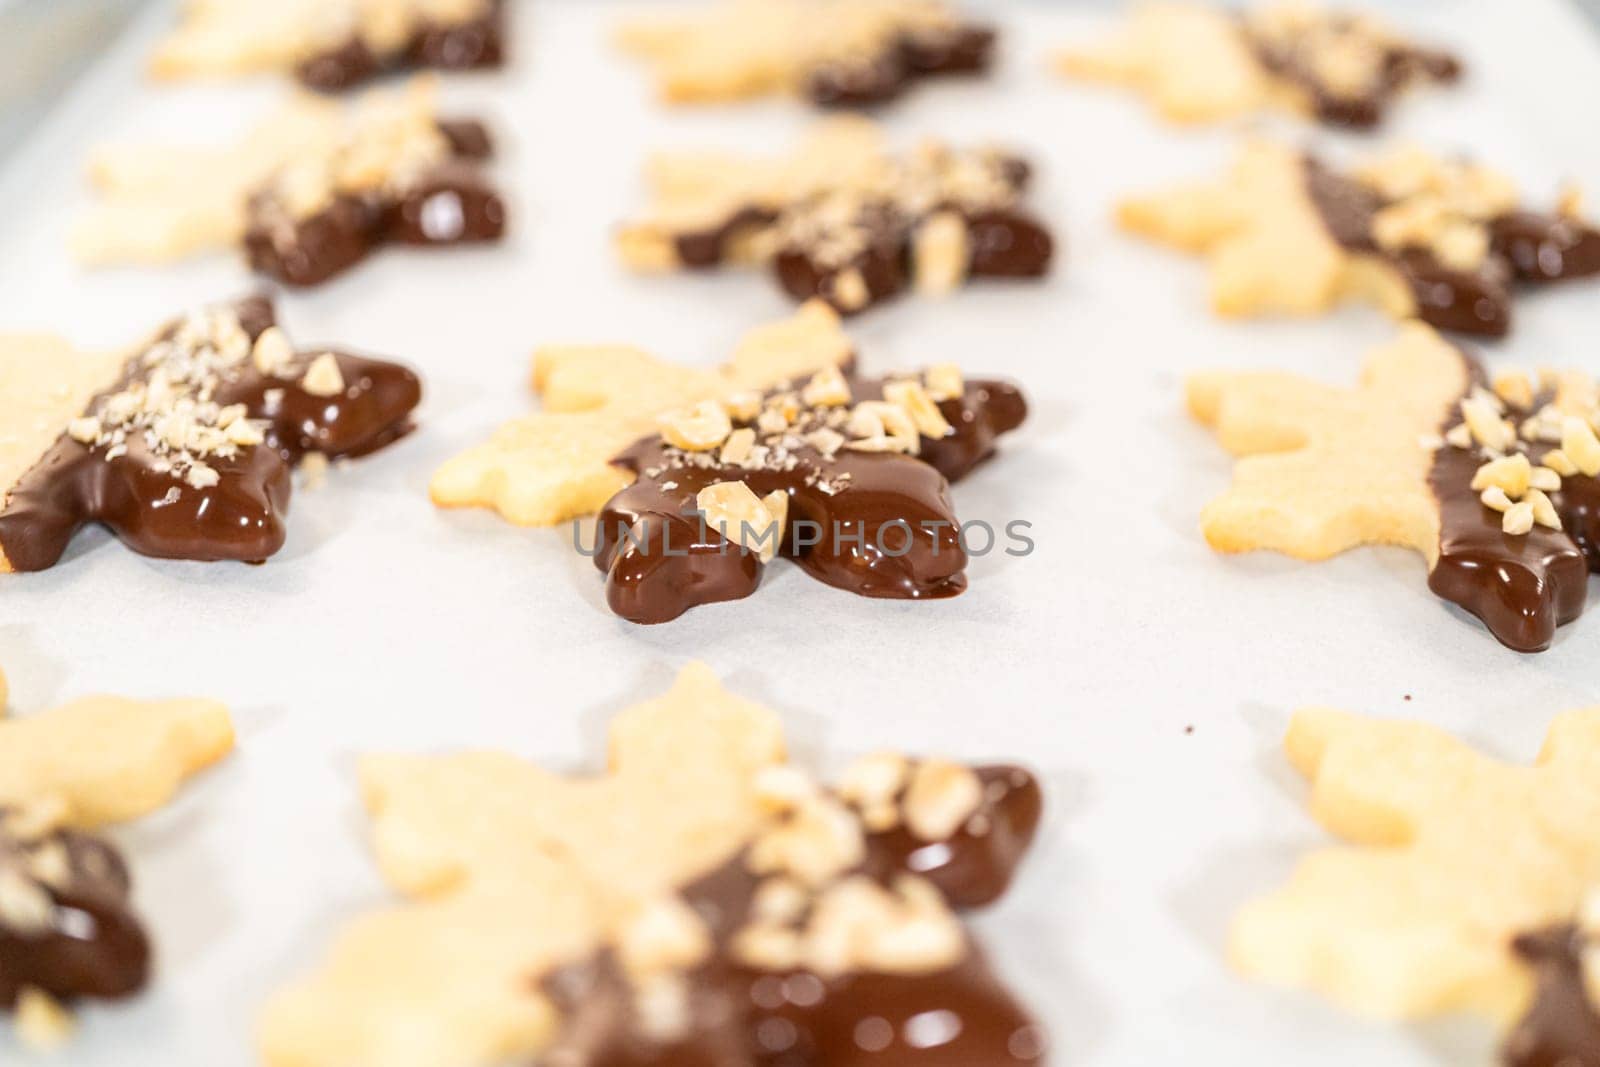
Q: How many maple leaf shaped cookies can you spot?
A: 12